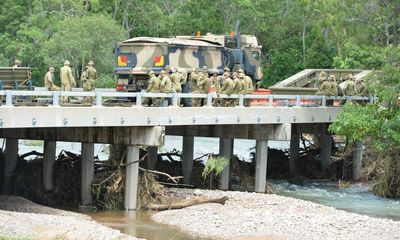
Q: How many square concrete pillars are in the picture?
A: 11